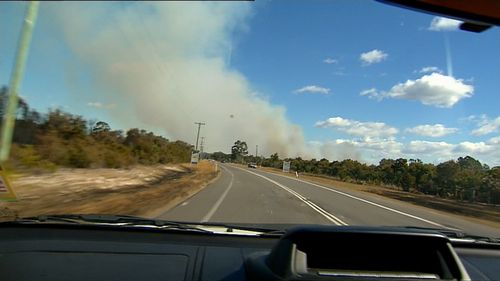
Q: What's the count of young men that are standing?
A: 0